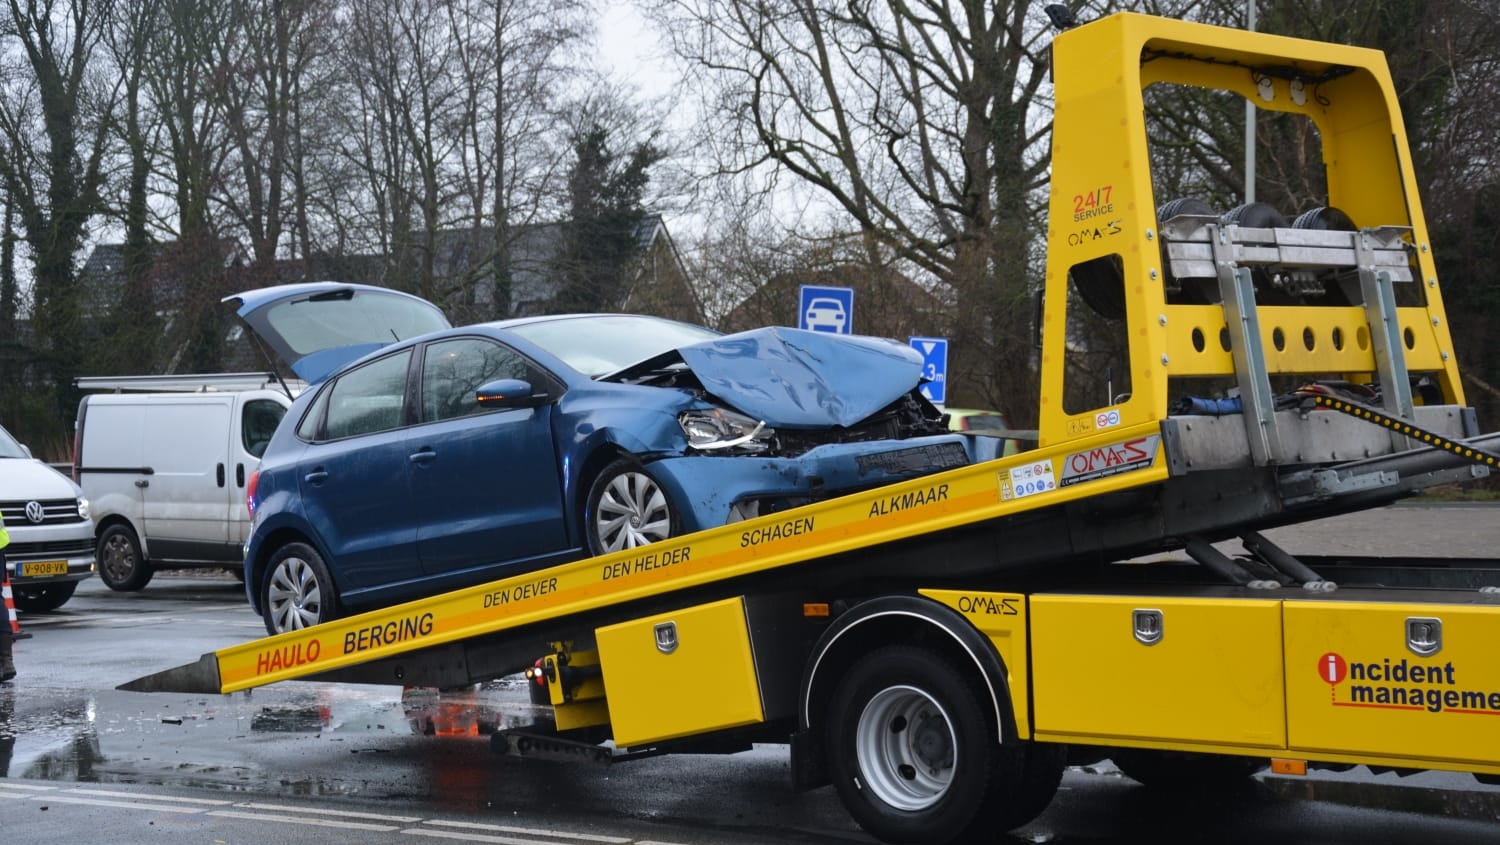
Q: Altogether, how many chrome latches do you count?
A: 3